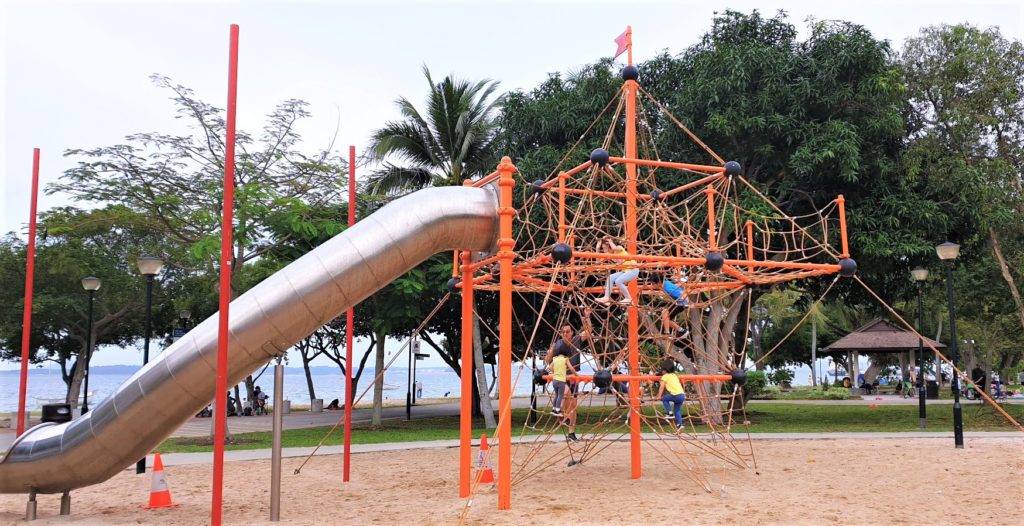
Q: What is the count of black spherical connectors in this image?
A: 12